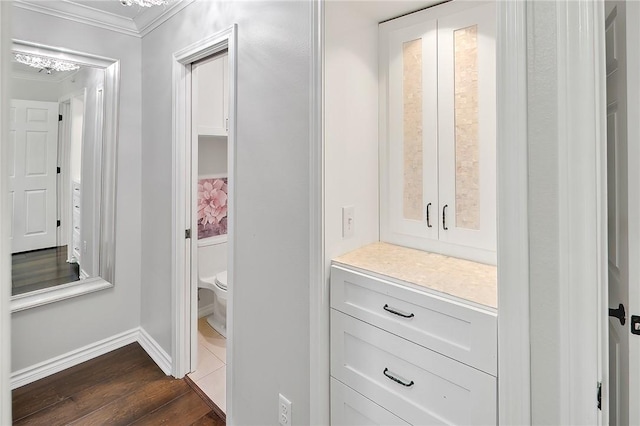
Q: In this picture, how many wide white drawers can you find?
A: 3